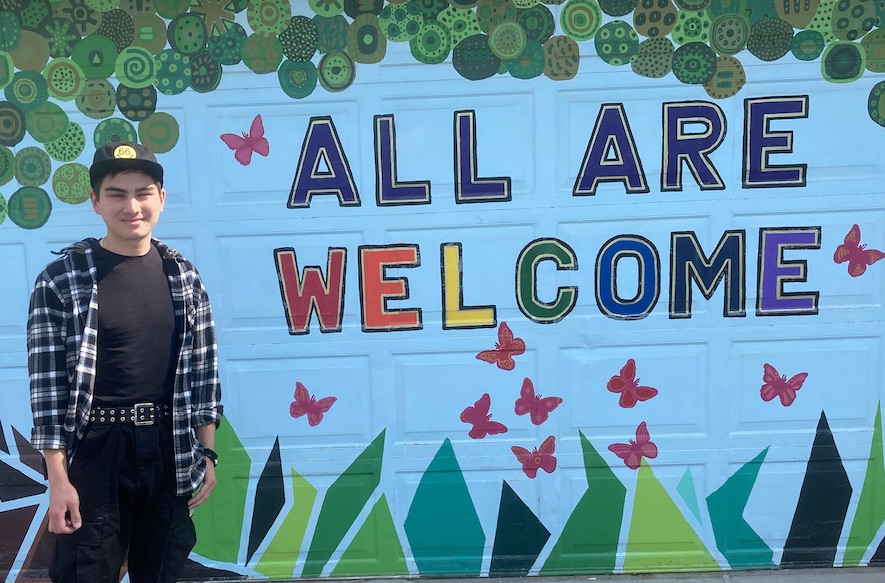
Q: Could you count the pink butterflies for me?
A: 10